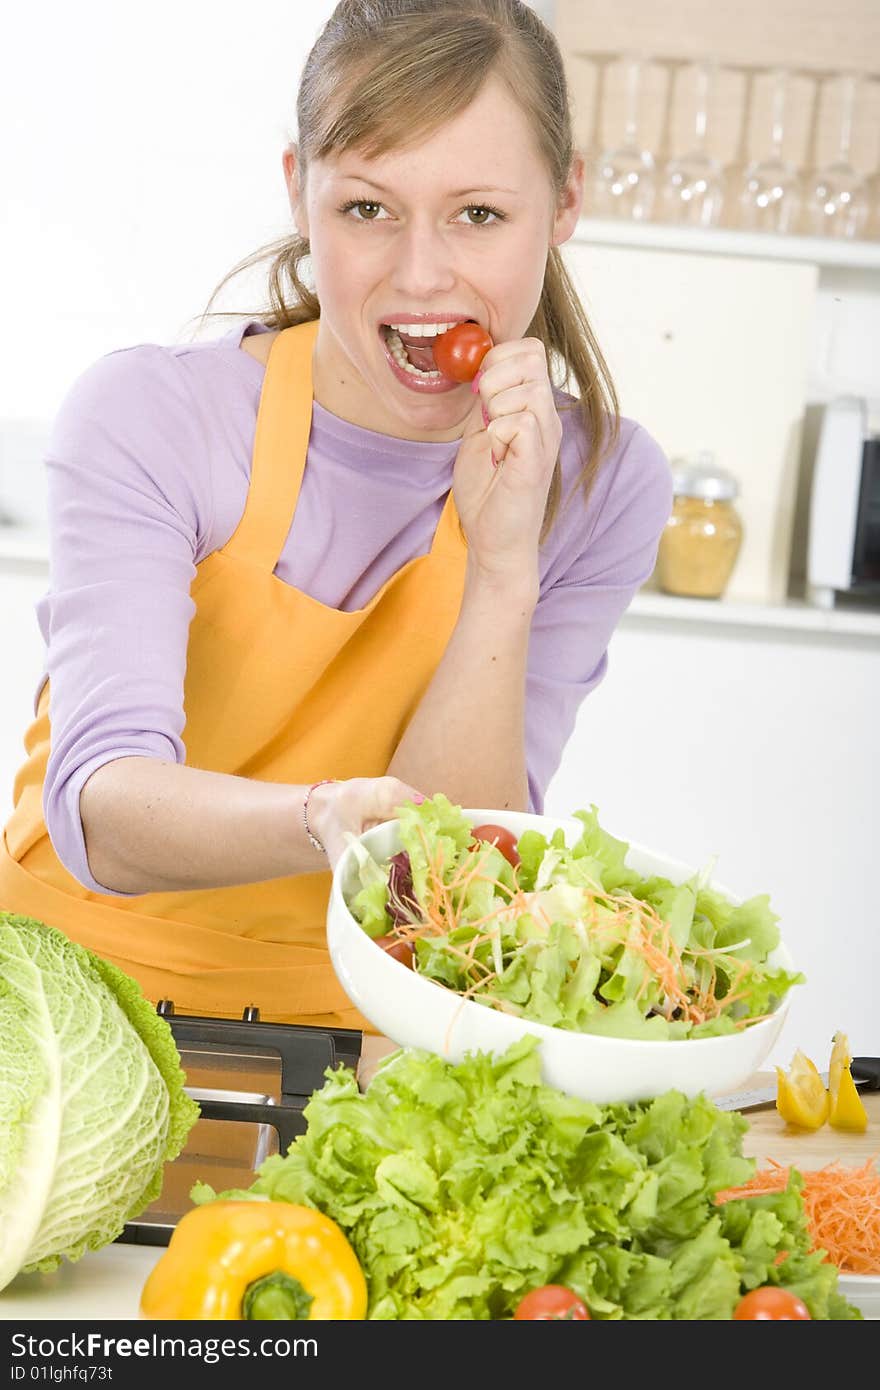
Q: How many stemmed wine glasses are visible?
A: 4